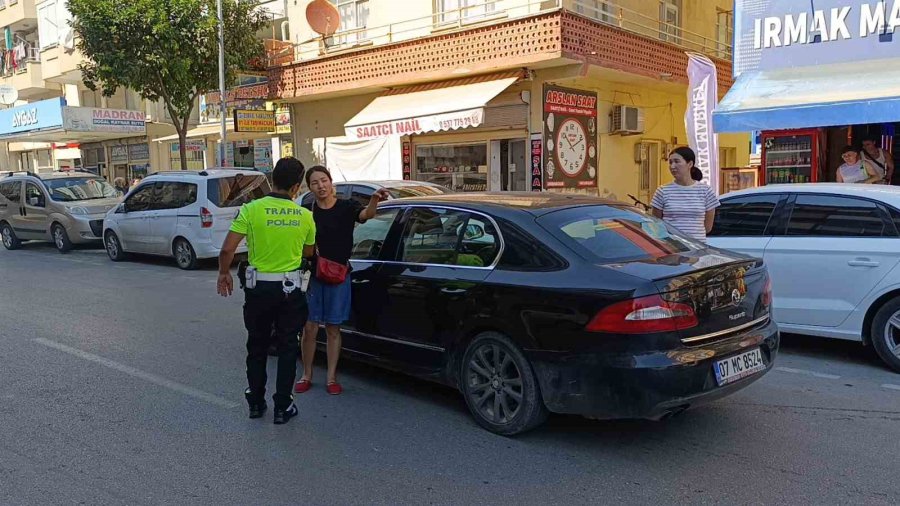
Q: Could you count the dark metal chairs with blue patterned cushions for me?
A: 0